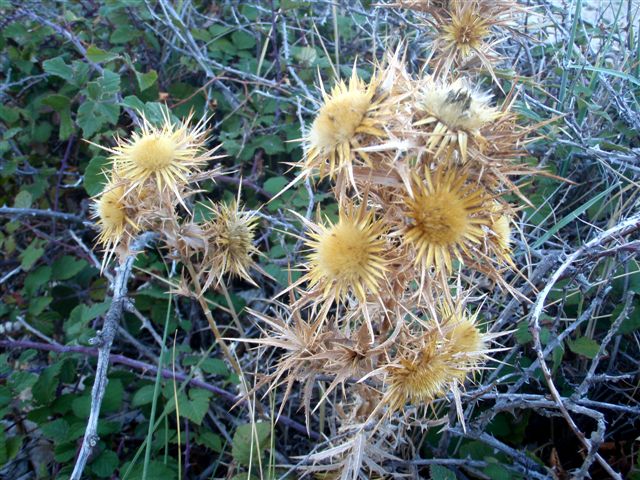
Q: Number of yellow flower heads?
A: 11